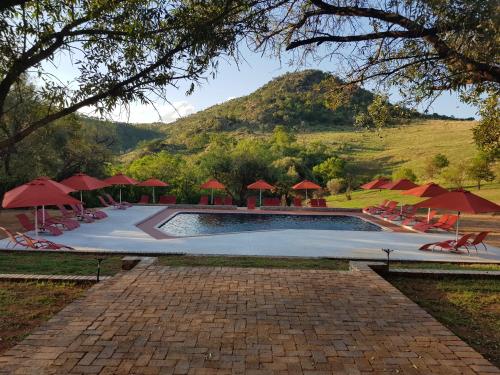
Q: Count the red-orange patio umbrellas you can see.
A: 12